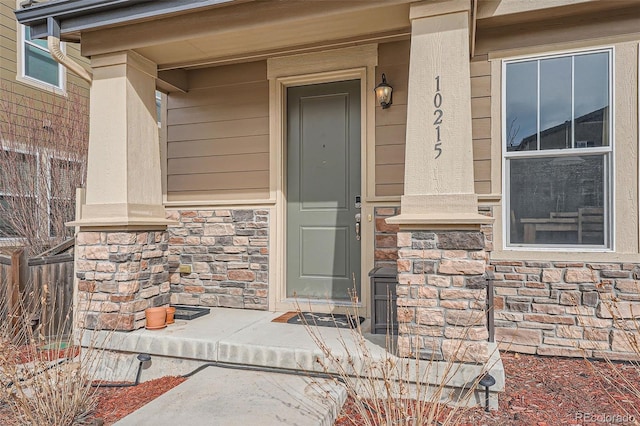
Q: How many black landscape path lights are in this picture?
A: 2